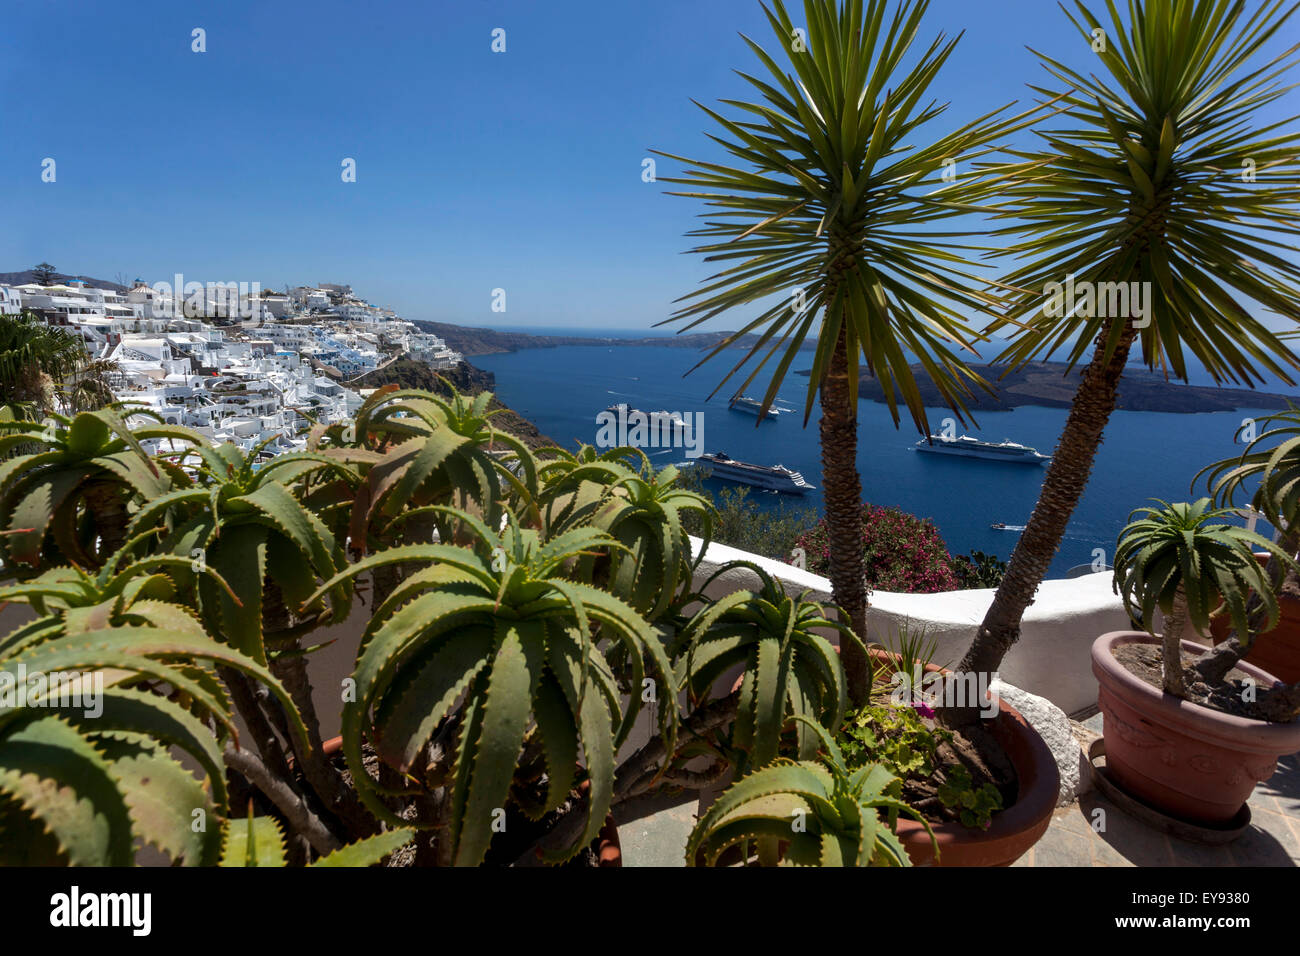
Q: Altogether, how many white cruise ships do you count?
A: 4